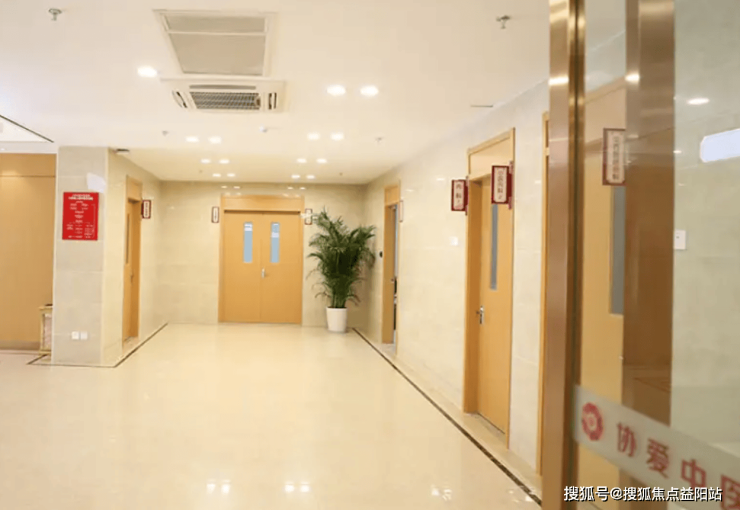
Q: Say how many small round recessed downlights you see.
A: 15